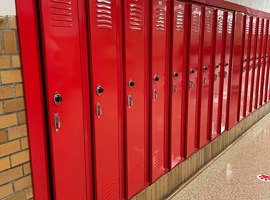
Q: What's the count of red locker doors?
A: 14